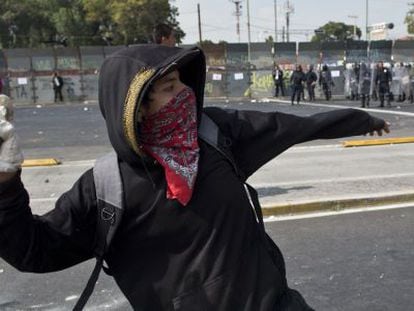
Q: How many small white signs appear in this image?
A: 4